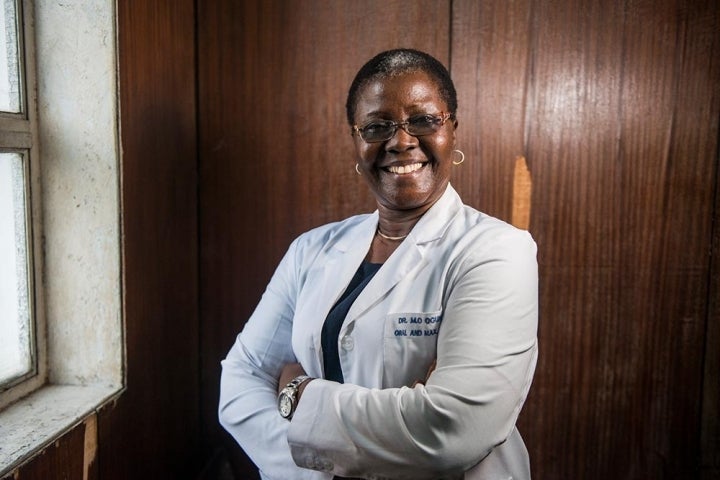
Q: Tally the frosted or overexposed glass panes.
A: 2